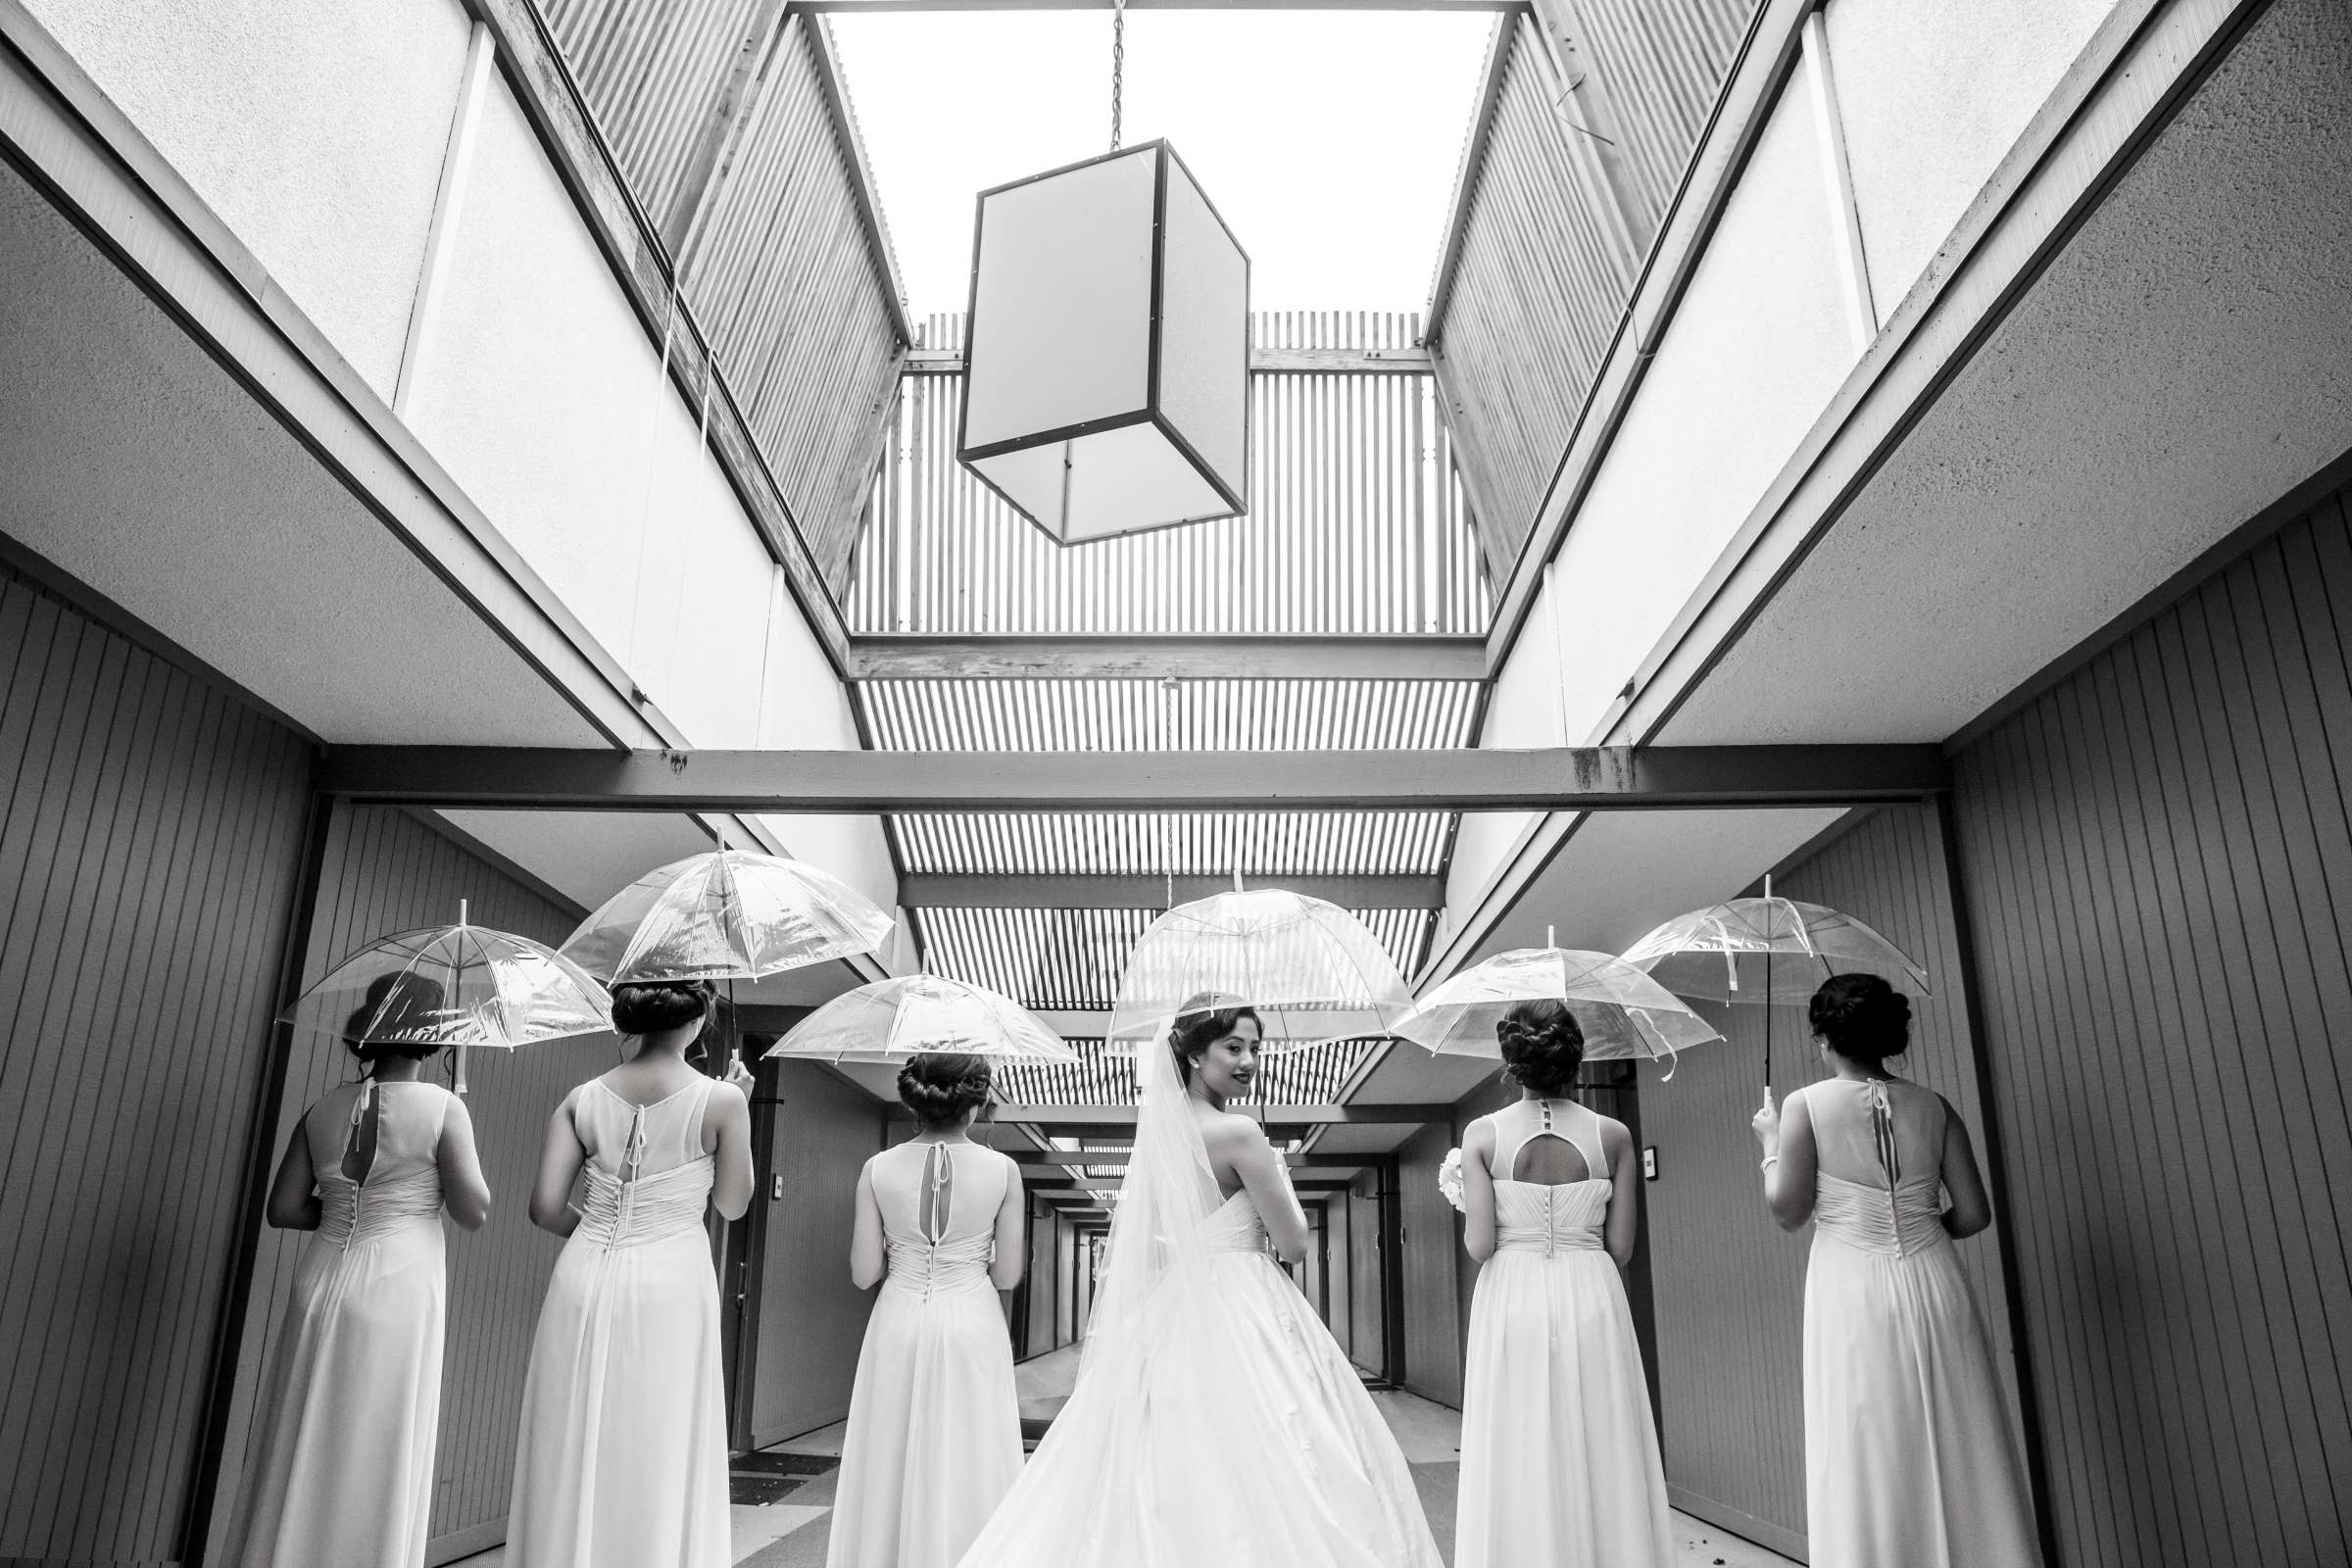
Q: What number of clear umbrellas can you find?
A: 6